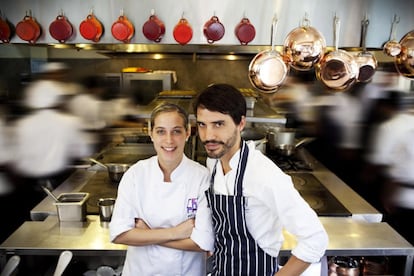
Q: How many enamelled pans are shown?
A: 9